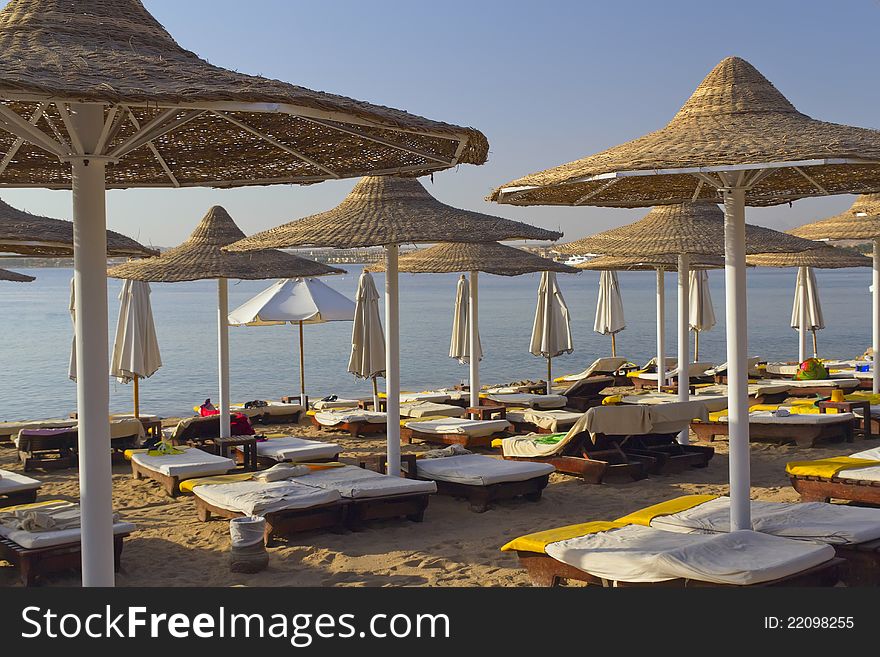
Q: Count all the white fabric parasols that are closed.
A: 8